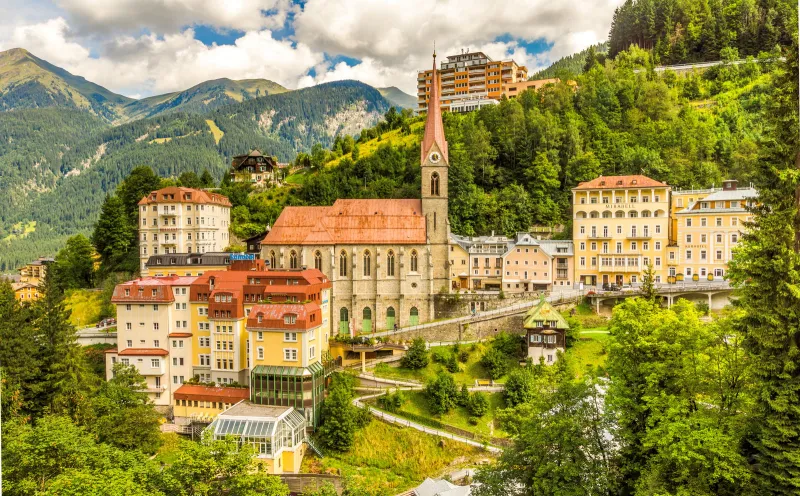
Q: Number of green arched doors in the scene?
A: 4